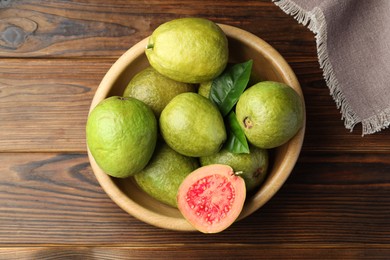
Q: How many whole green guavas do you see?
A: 8